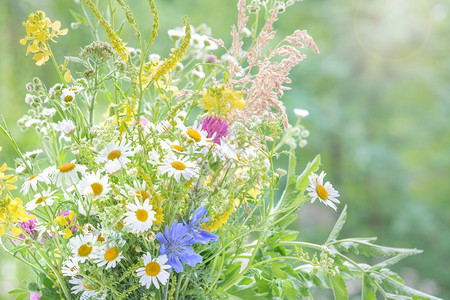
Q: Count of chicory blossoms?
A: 2